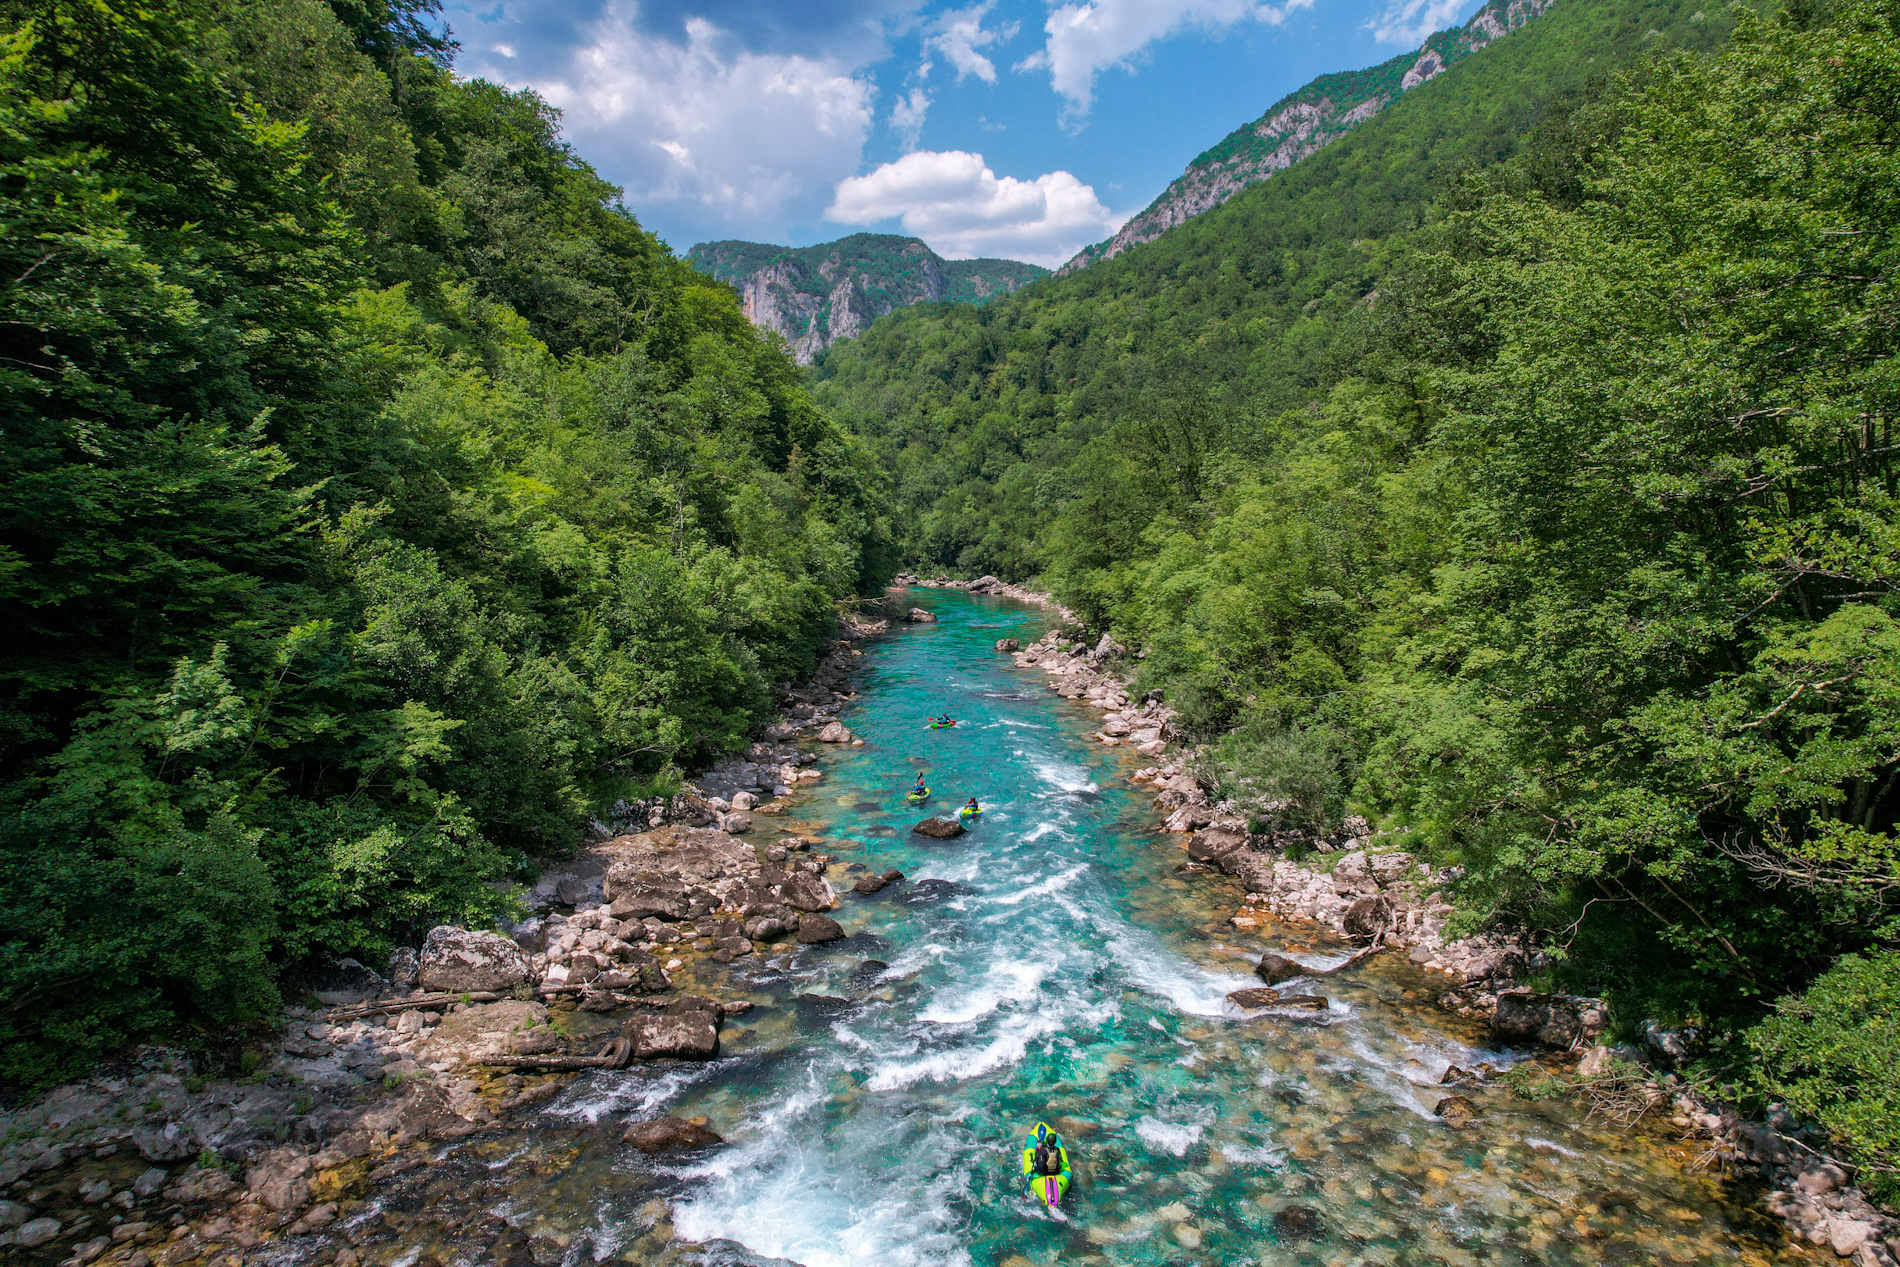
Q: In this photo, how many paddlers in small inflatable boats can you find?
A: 4